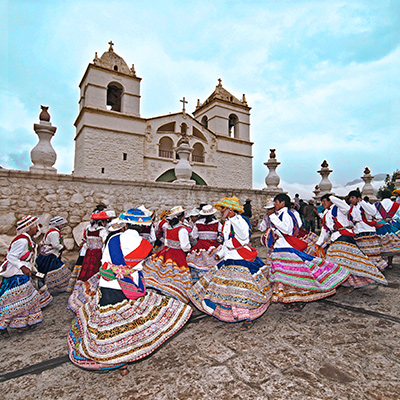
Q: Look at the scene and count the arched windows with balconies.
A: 2